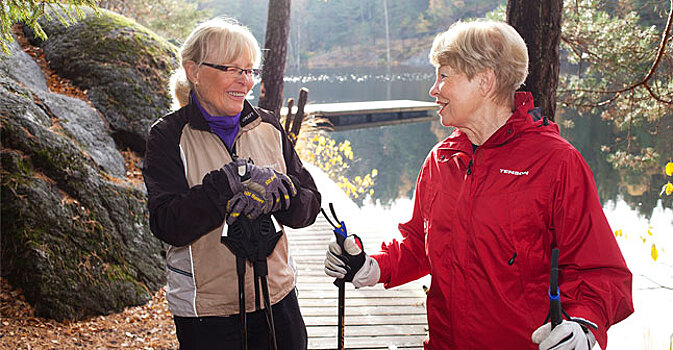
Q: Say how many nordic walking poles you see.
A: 4